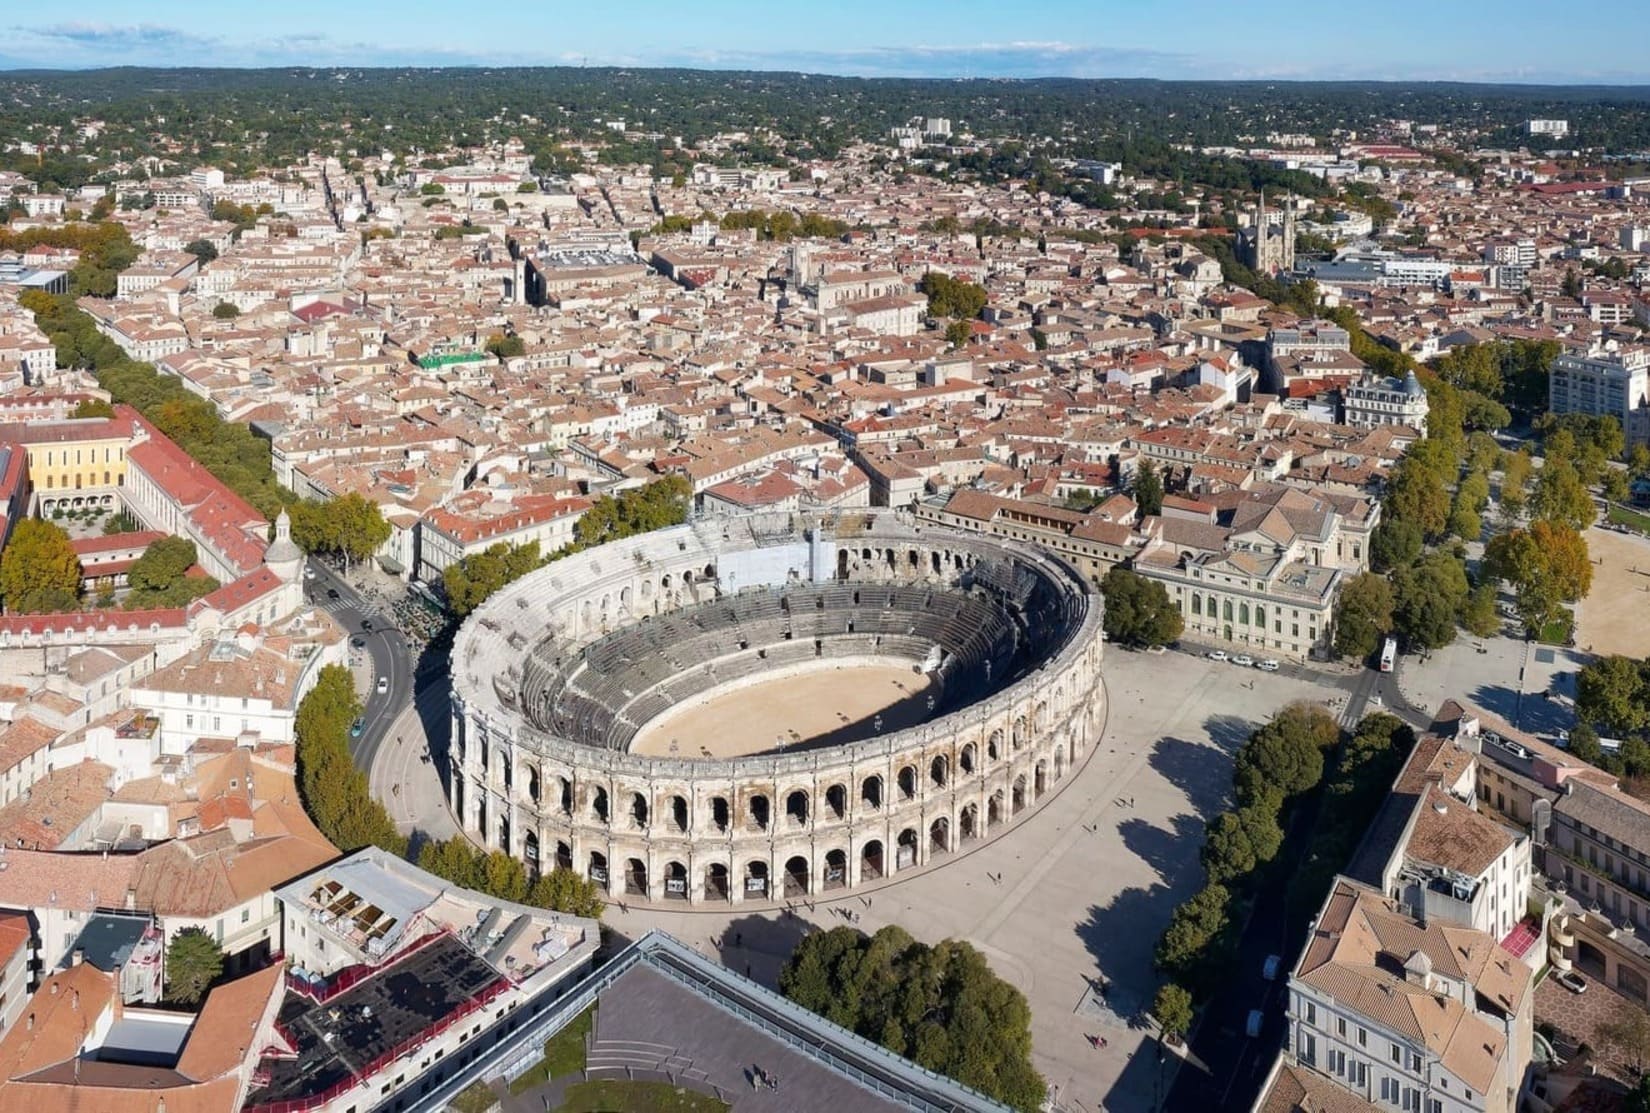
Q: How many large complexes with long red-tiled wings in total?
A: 1